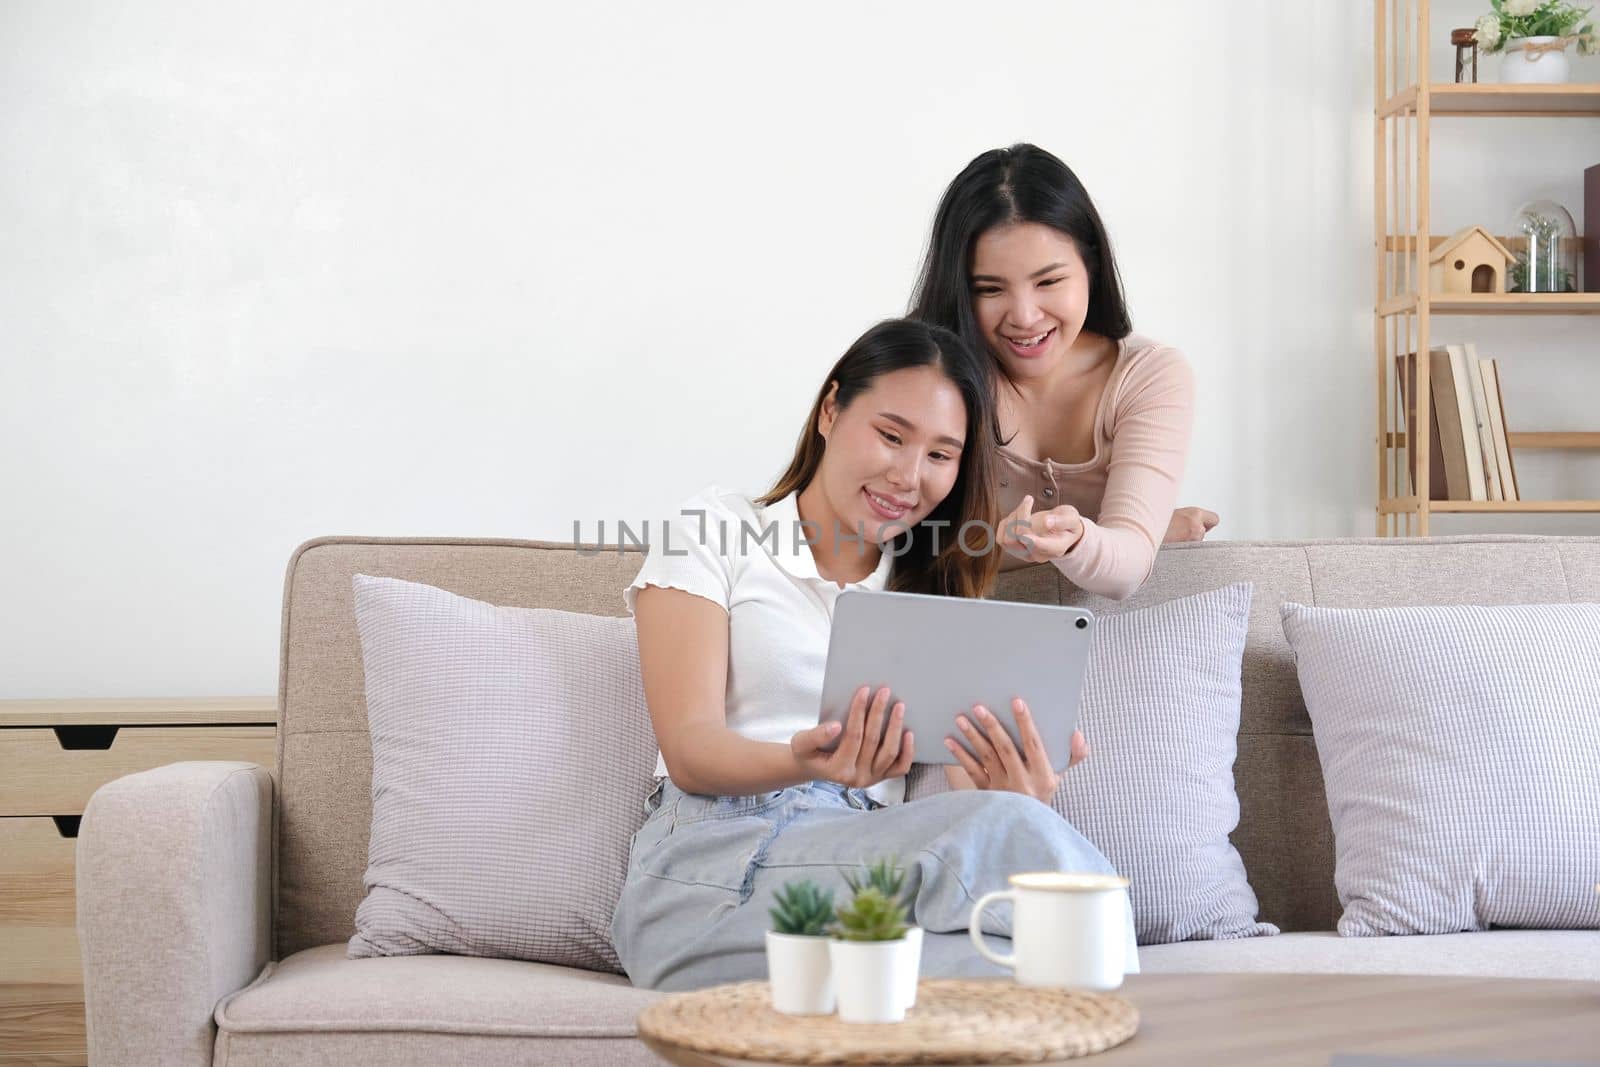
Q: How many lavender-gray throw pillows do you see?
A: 3